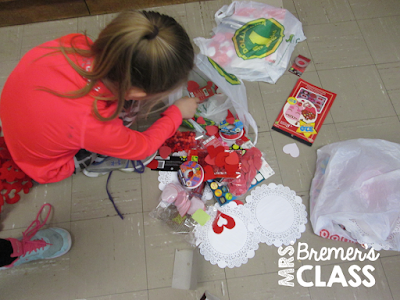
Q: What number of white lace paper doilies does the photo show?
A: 3